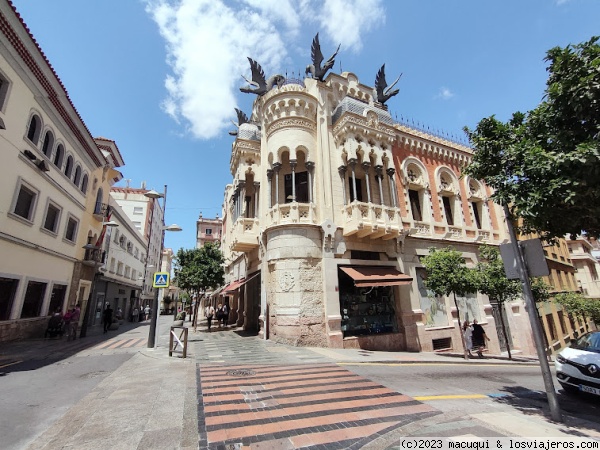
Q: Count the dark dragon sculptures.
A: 4